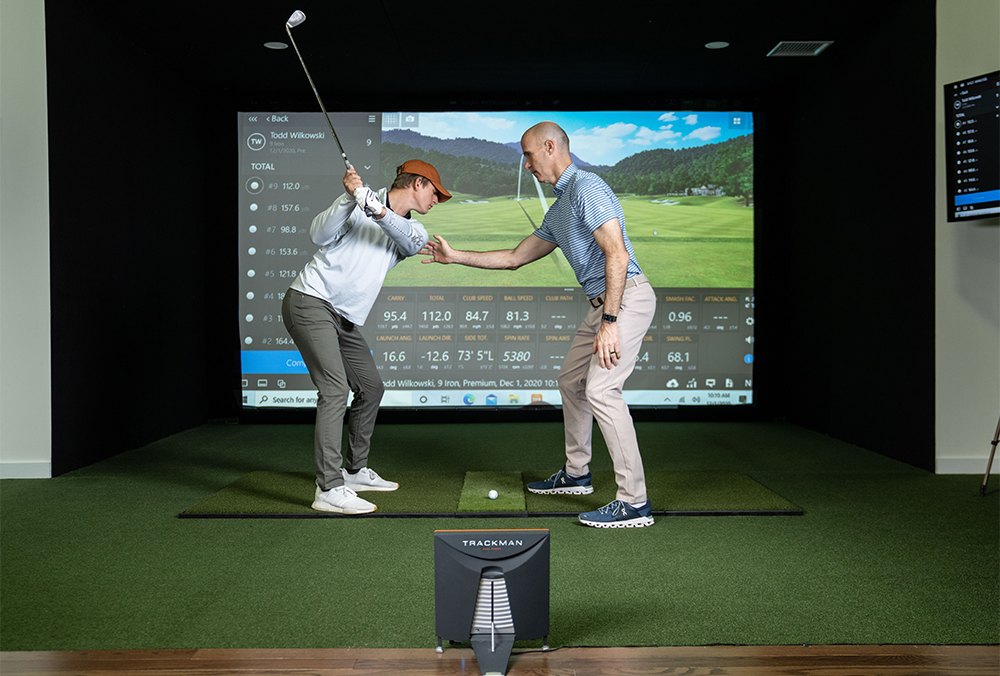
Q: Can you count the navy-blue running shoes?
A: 2